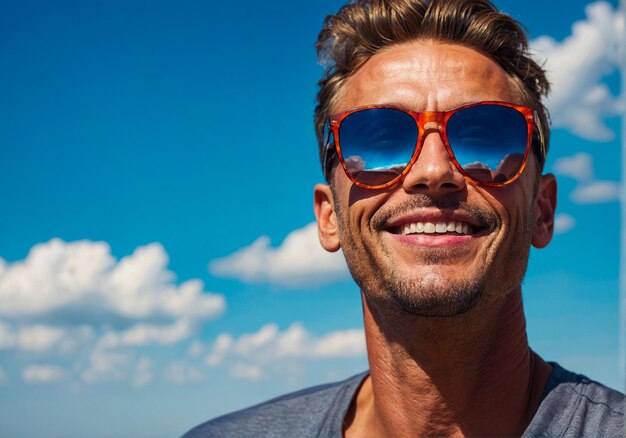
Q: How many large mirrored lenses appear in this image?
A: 2